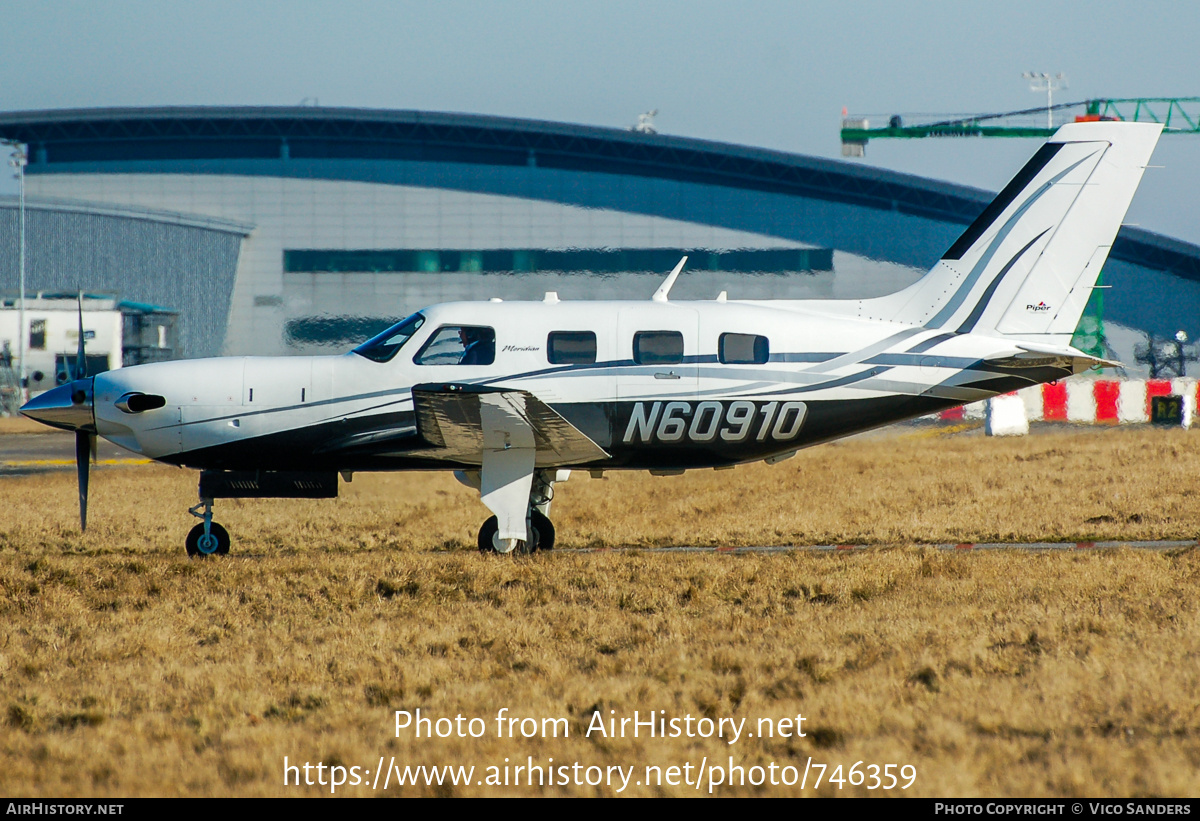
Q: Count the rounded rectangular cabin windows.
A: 3